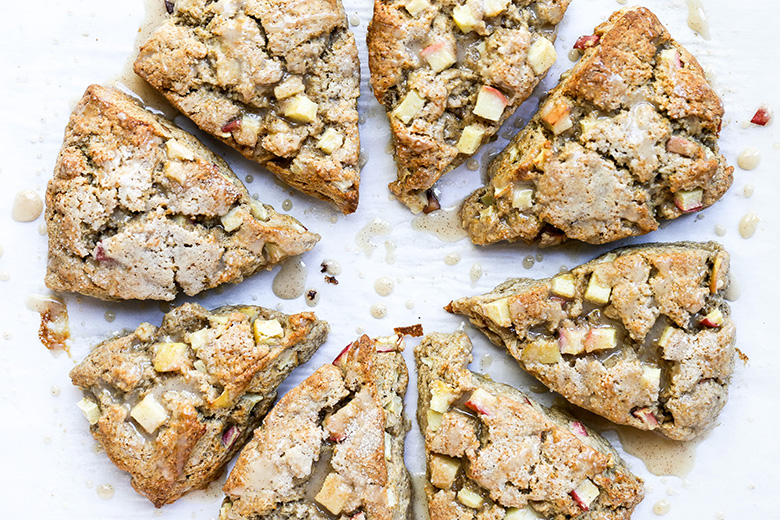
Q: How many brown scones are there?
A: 8